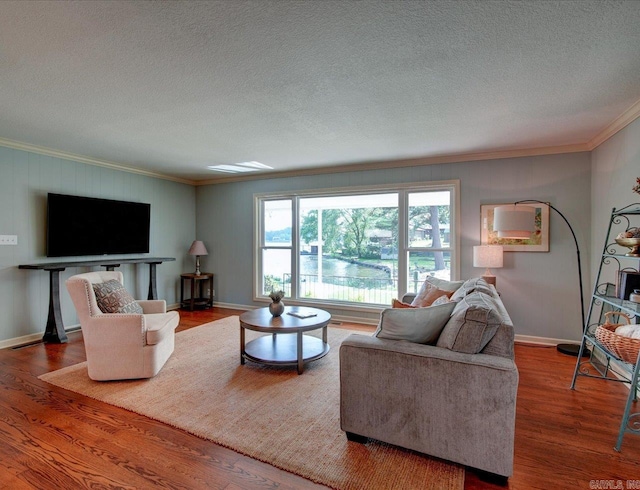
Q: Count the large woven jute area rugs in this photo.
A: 1